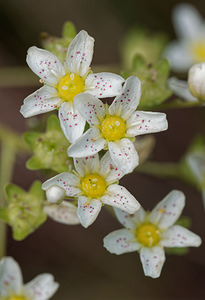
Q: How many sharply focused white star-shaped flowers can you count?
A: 4